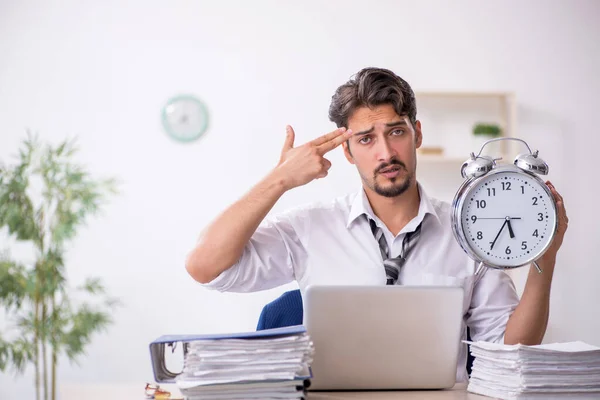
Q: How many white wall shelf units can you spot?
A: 1